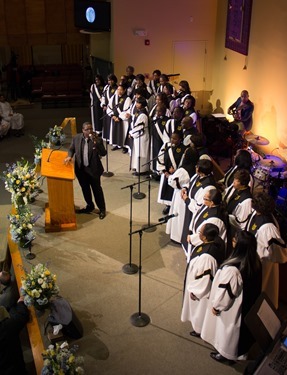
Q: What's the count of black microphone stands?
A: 5